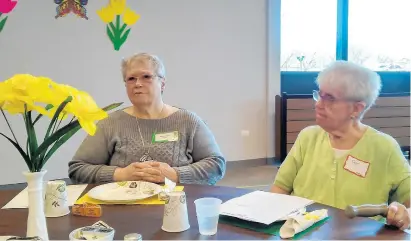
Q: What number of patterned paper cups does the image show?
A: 2